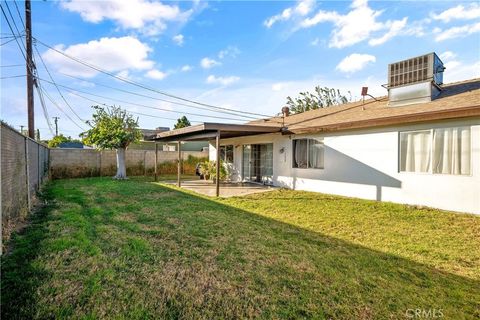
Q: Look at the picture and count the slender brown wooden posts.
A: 3